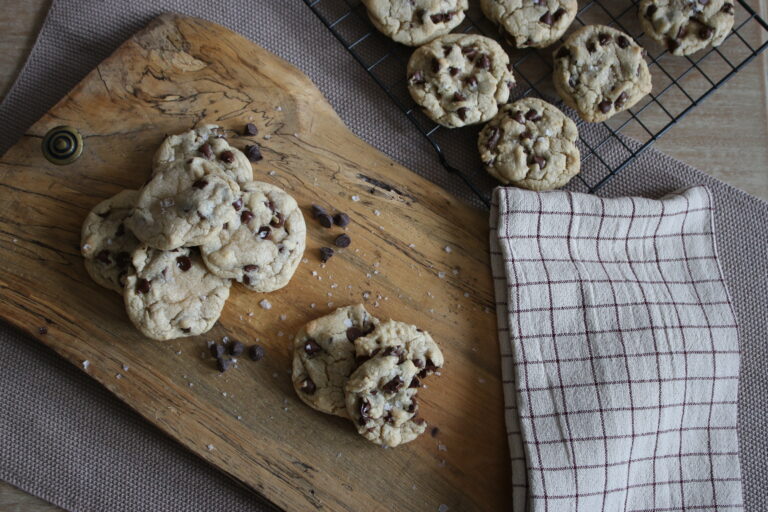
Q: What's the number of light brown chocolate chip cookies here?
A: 13